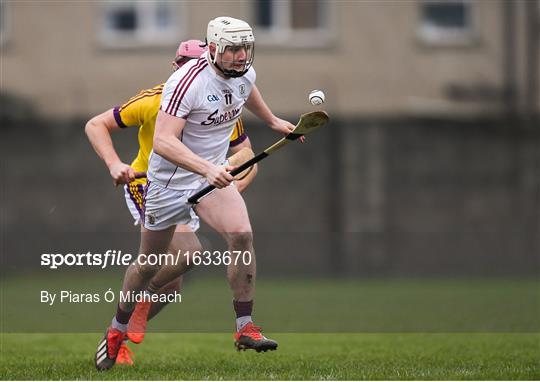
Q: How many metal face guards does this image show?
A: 1